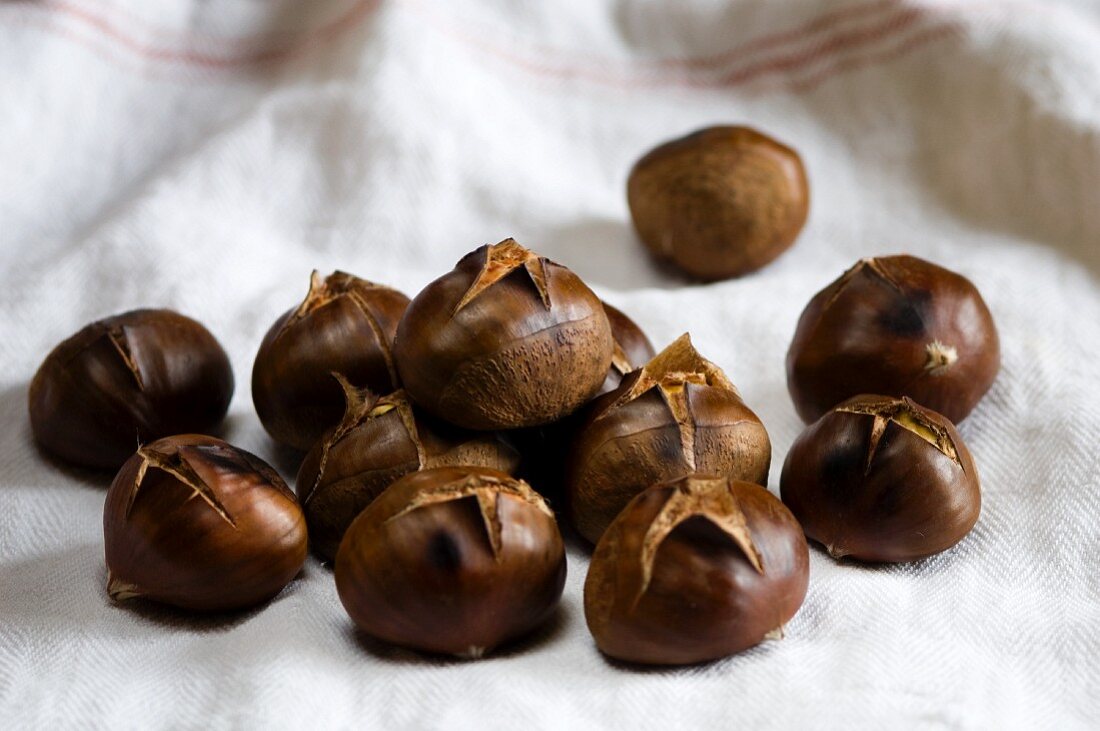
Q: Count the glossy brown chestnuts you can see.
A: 12